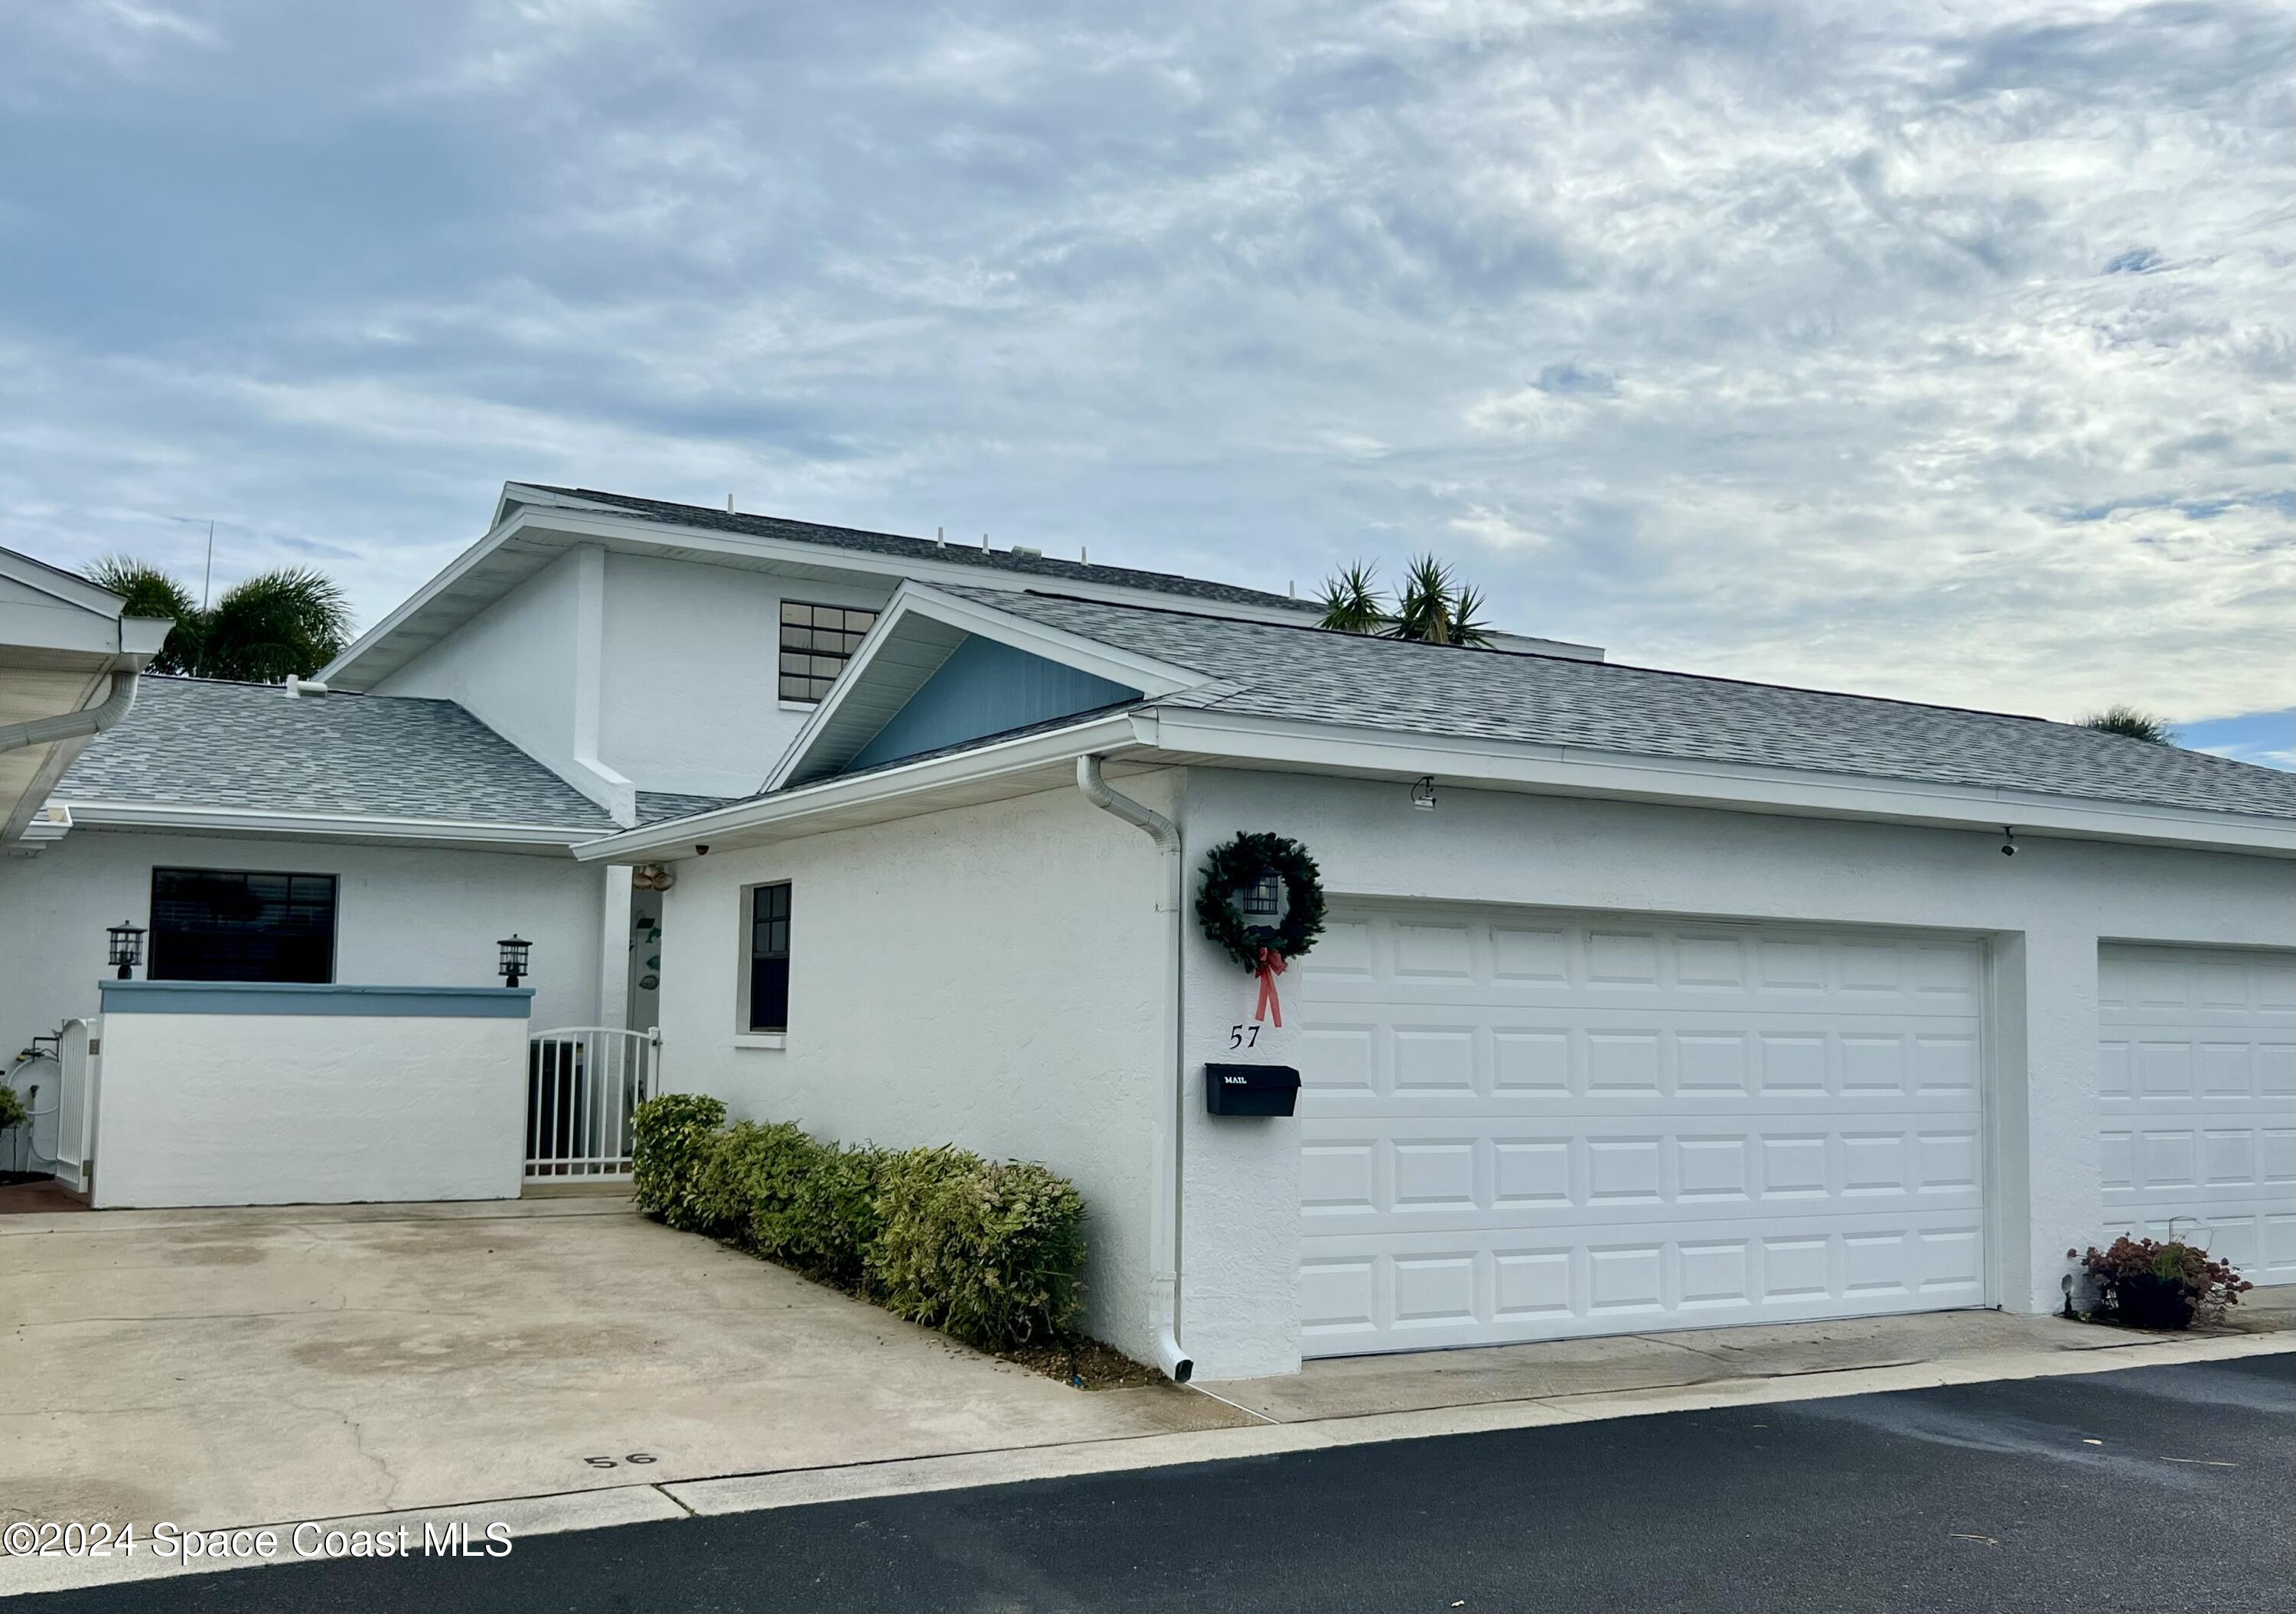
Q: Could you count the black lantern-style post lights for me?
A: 2